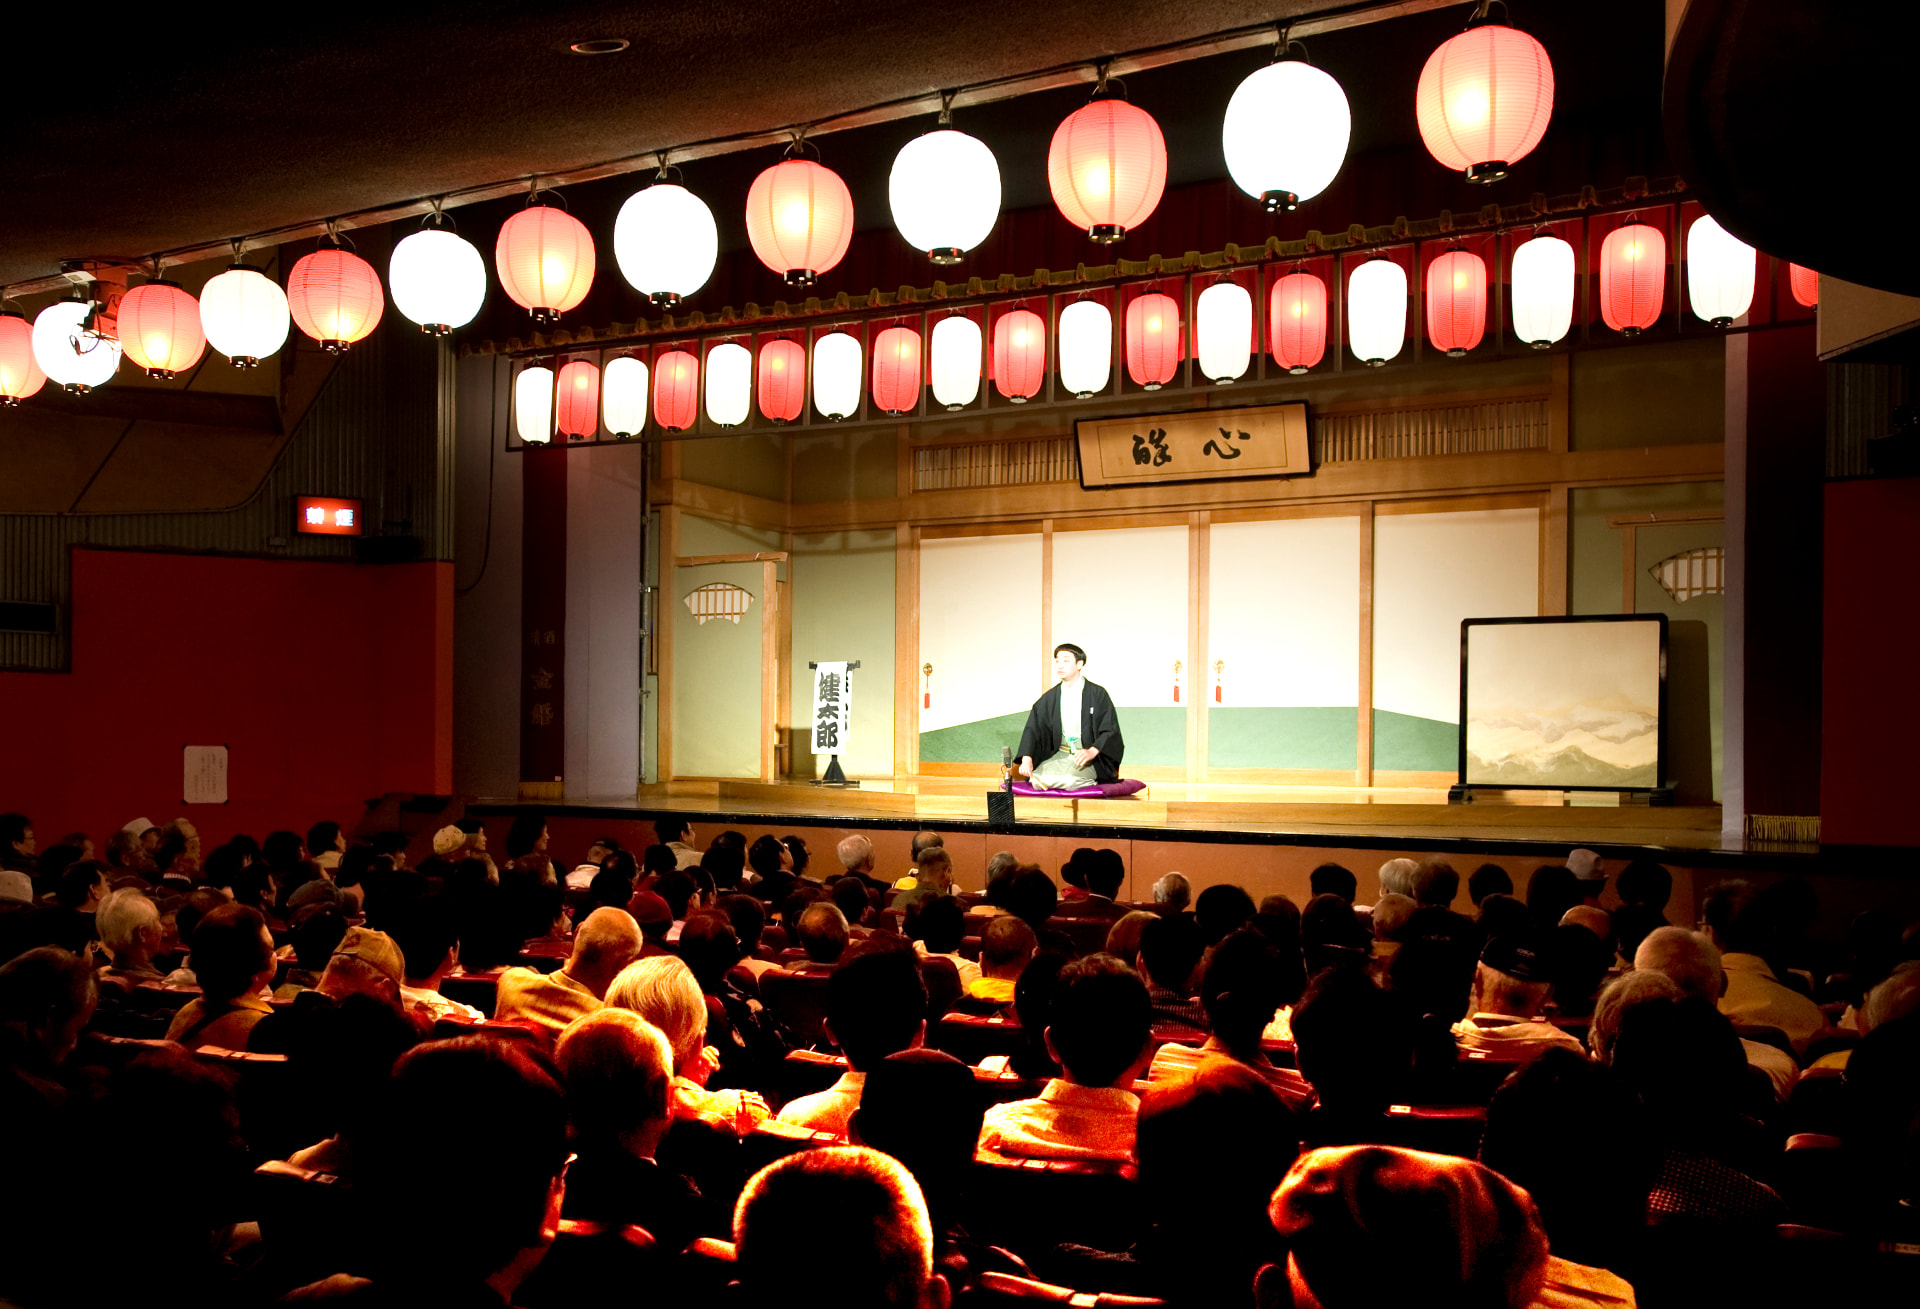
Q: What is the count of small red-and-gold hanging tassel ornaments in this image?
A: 3